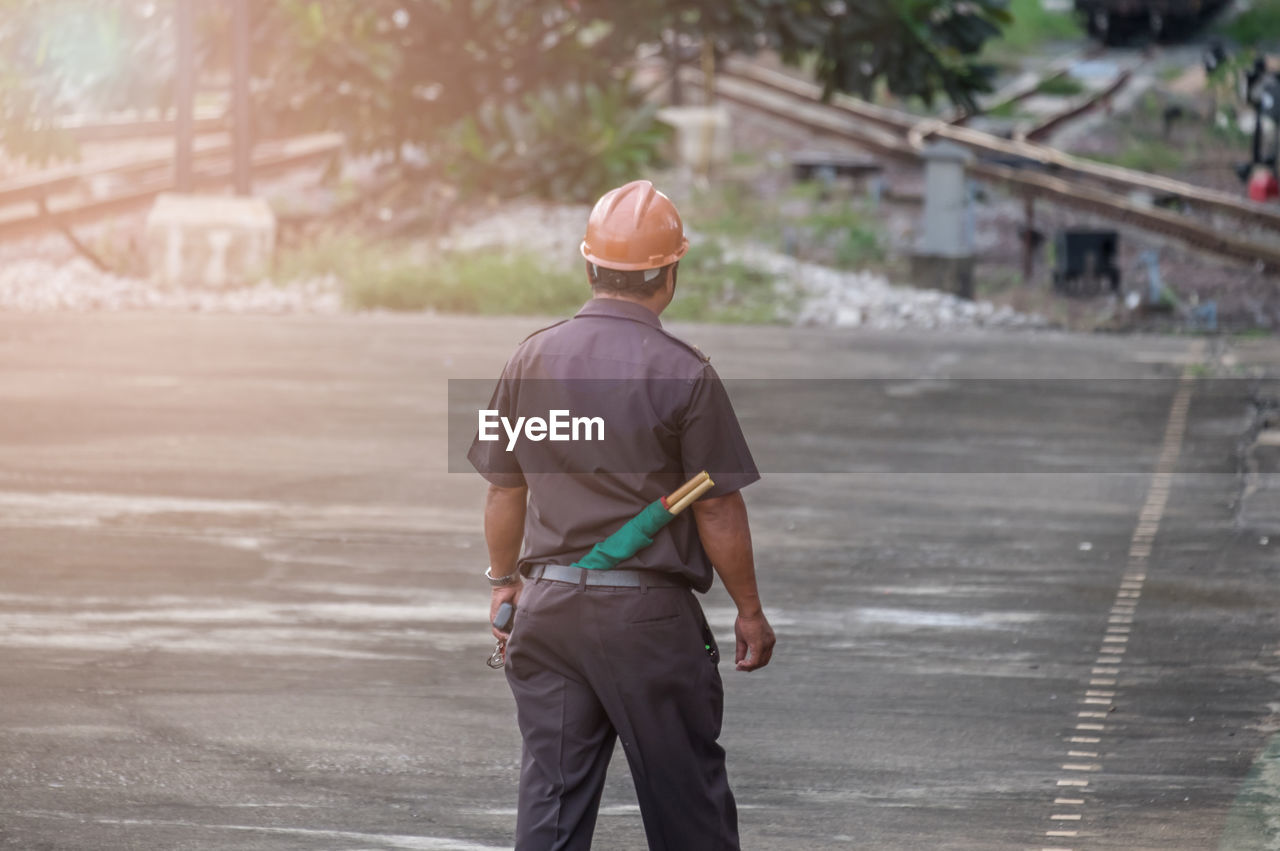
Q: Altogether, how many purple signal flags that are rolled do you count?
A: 0